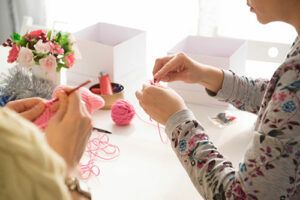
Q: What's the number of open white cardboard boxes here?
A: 2